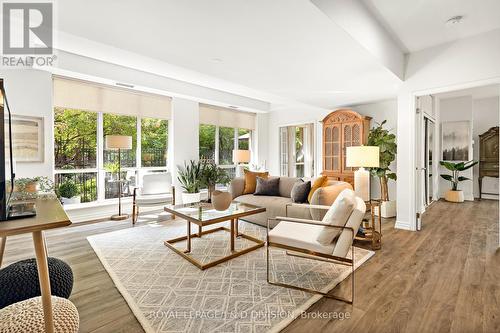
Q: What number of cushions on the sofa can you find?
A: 4